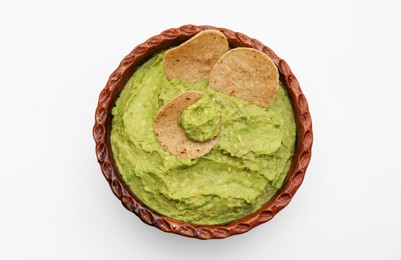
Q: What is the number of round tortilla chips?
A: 3